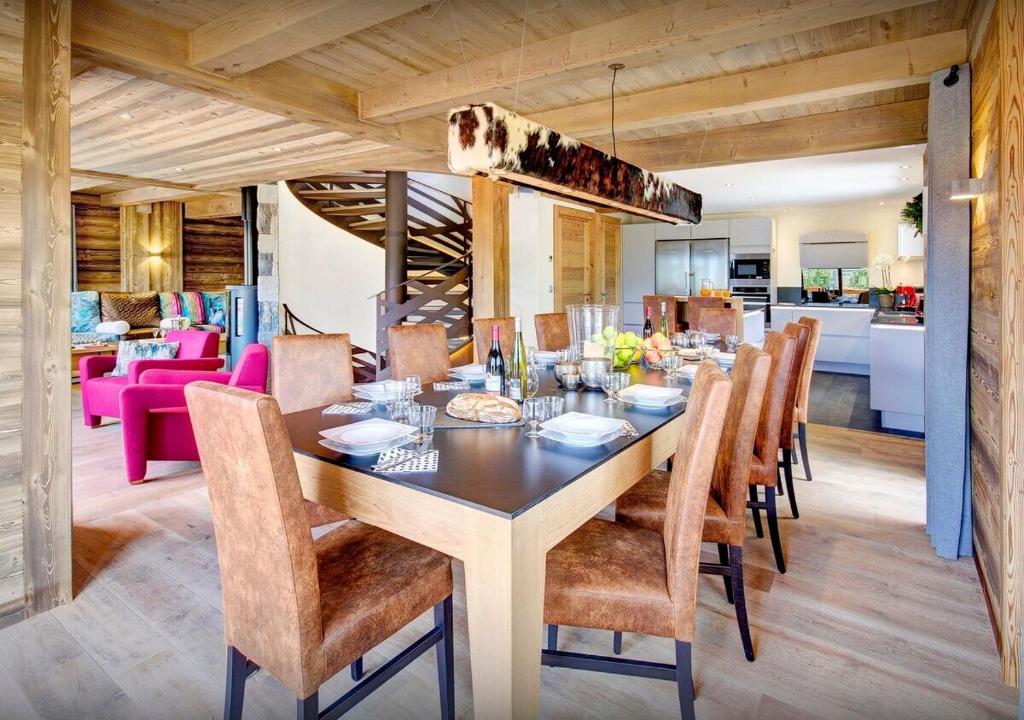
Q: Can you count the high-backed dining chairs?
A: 11